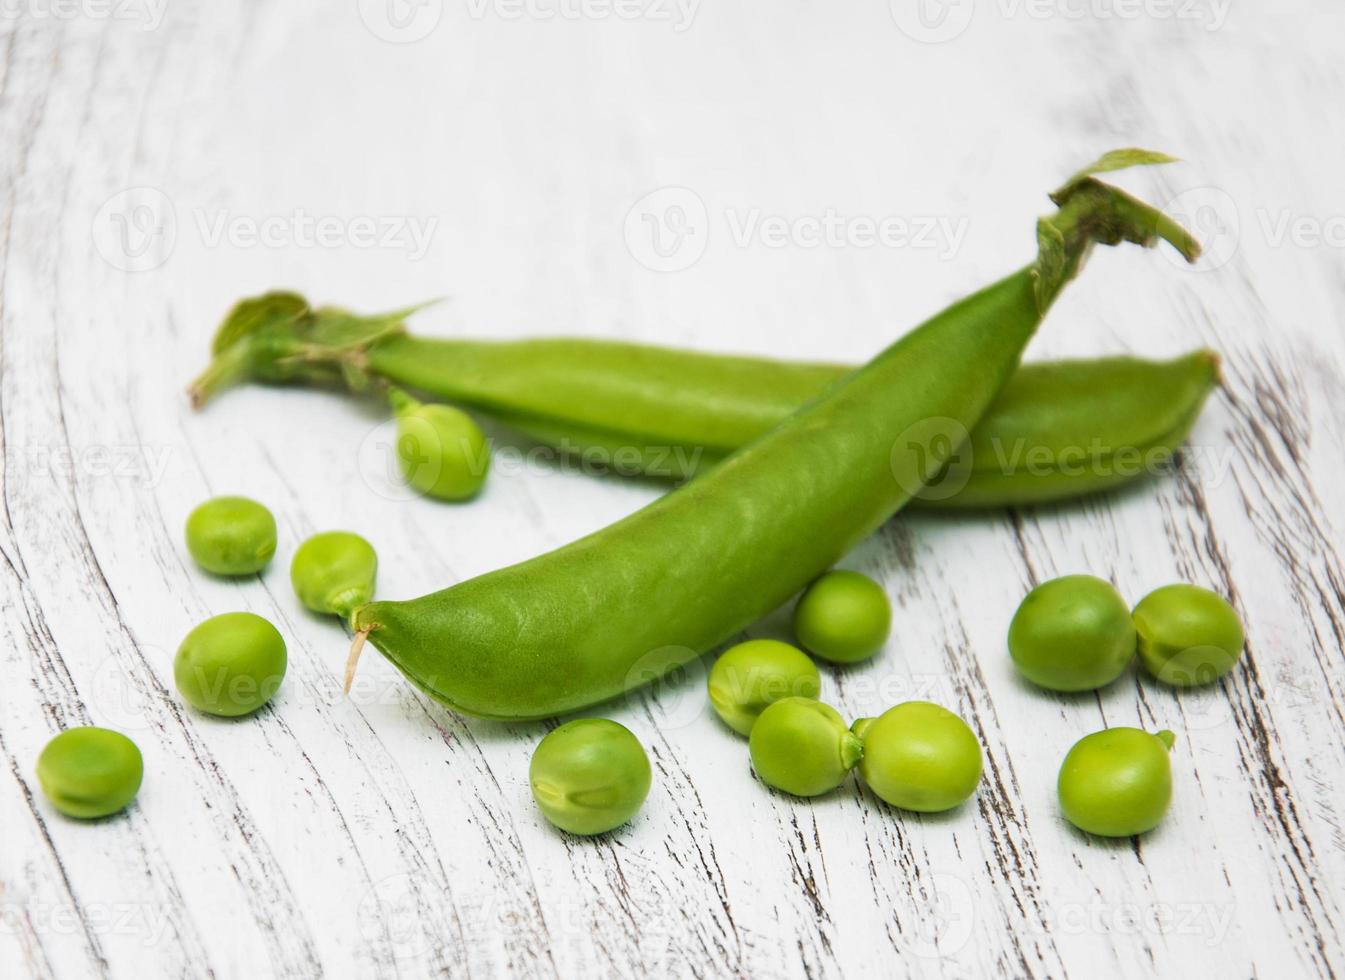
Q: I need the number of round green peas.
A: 13